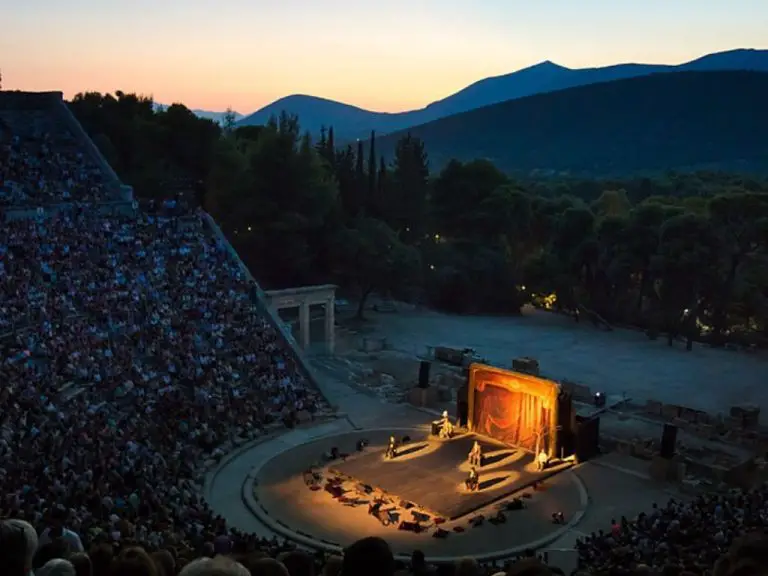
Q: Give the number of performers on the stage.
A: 5